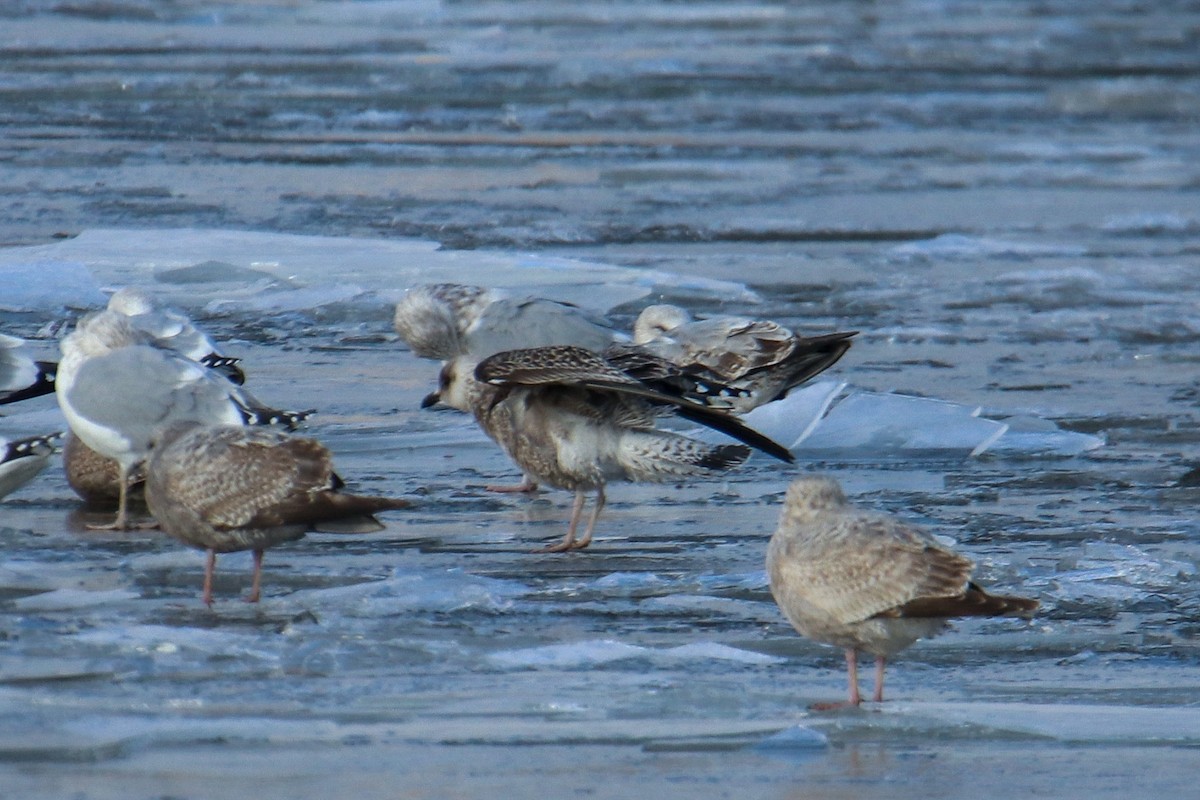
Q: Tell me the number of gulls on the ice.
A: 10